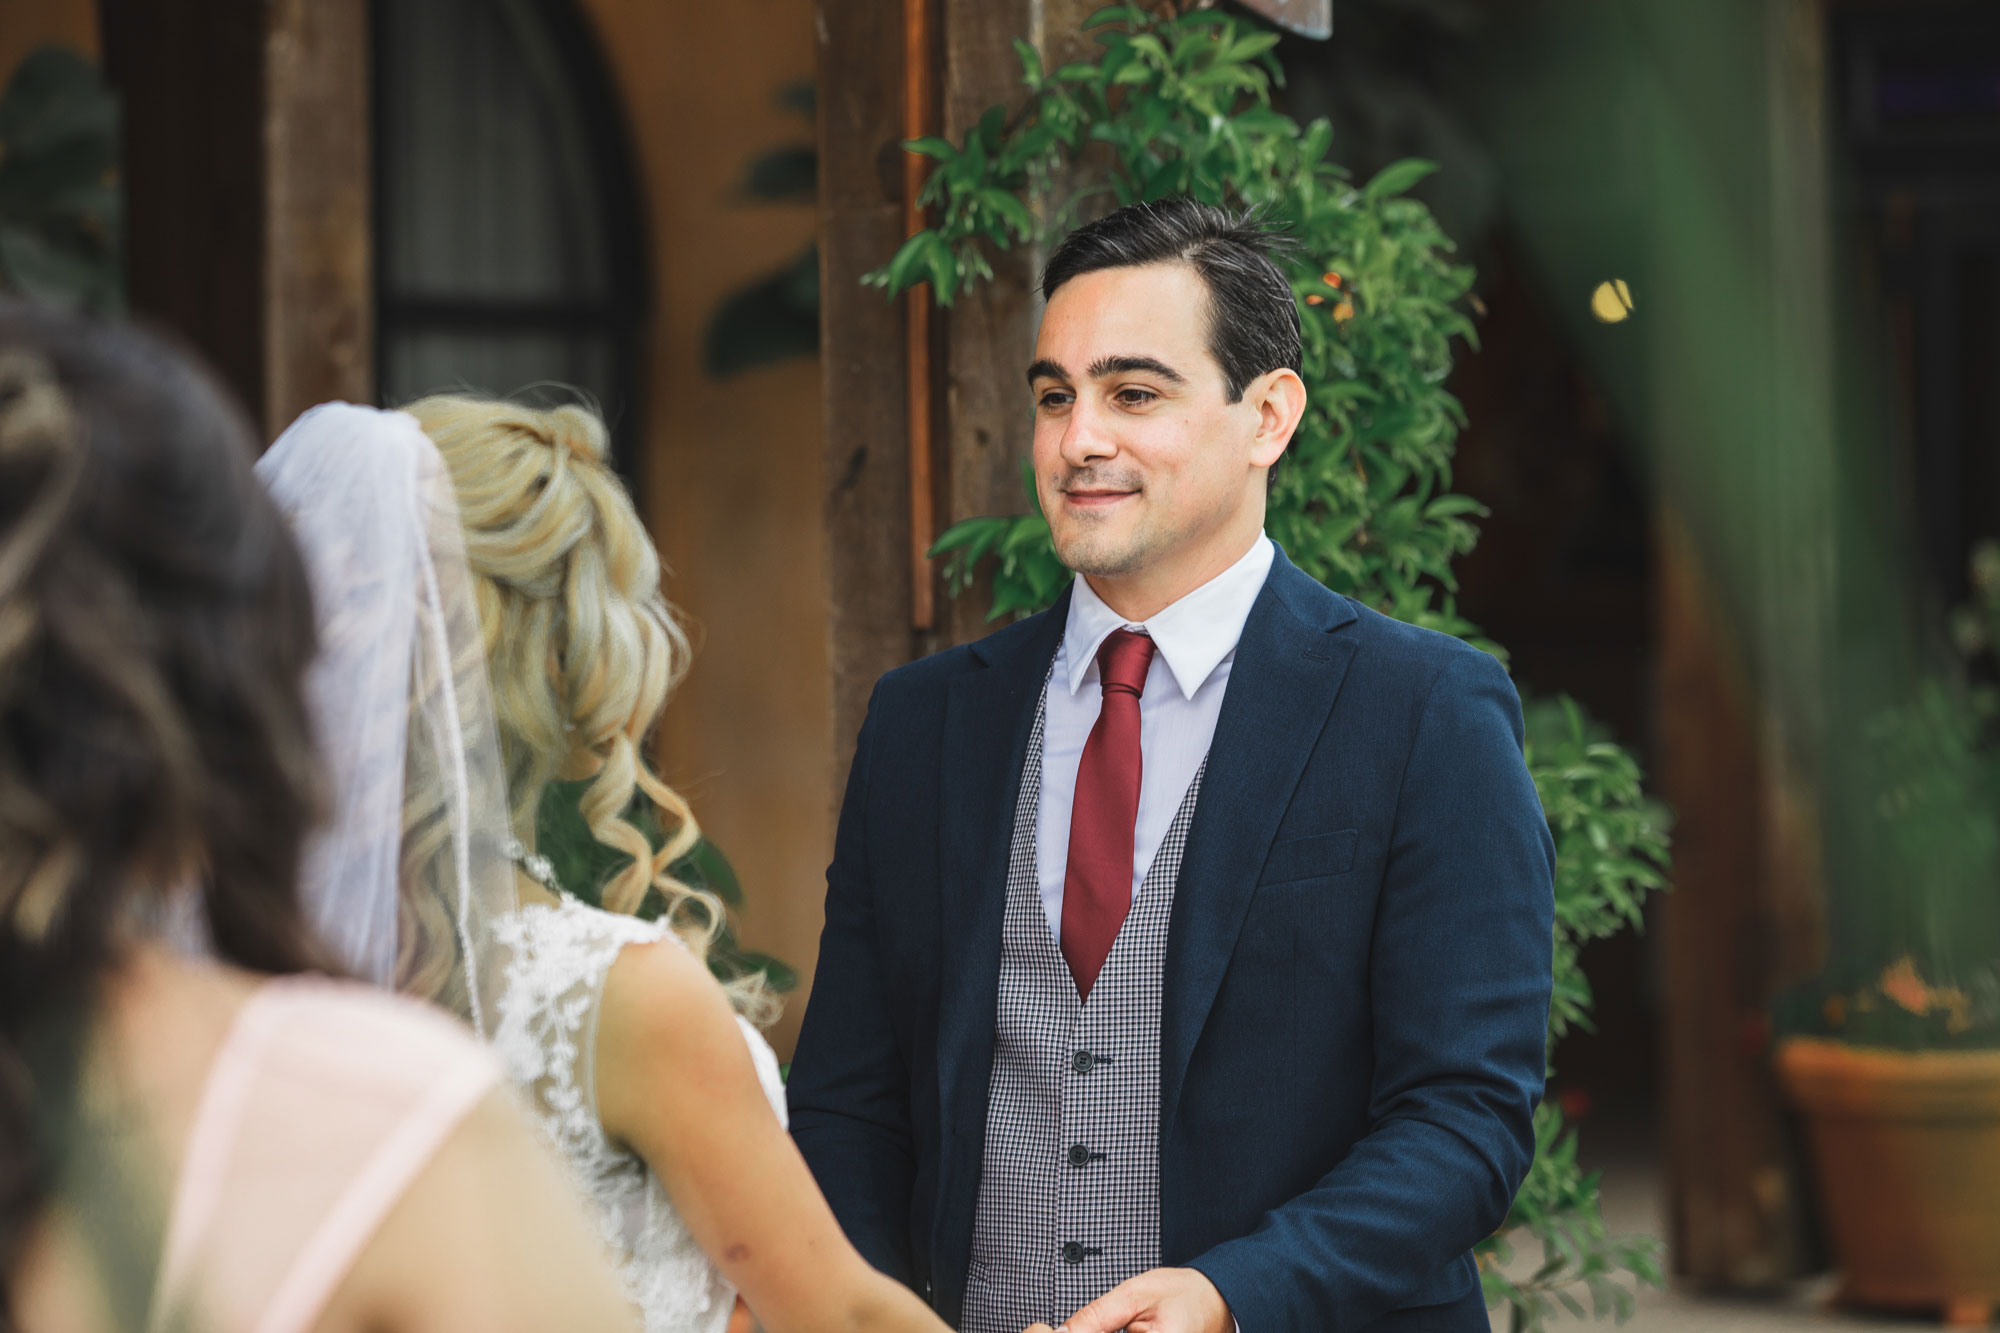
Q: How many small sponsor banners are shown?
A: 0